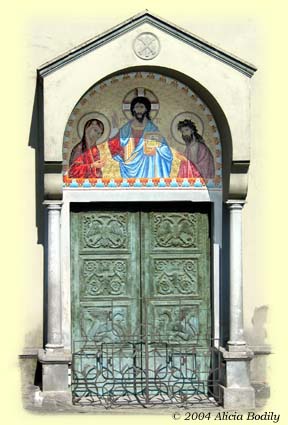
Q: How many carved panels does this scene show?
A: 6